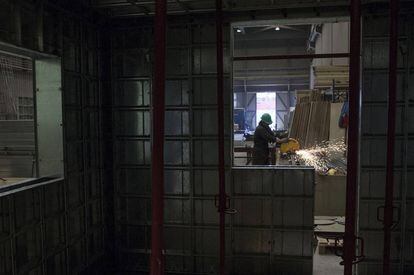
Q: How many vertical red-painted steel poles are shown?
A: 4